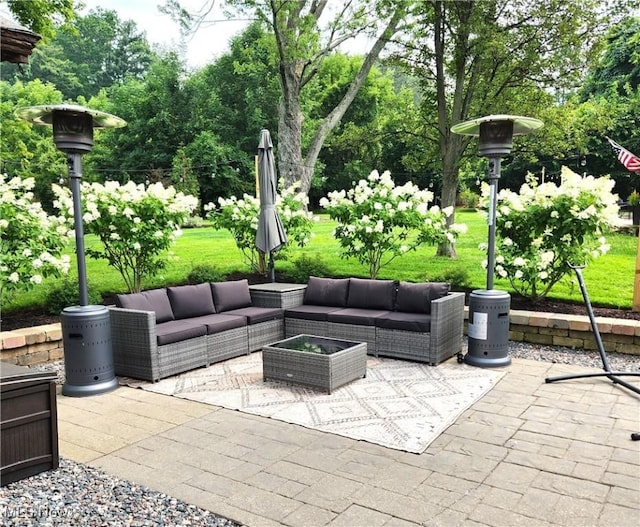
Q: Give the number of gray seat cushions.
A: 6